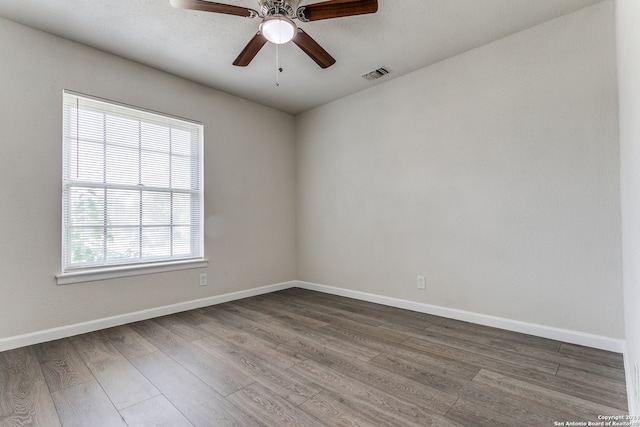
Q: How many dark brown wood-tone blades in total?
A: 4